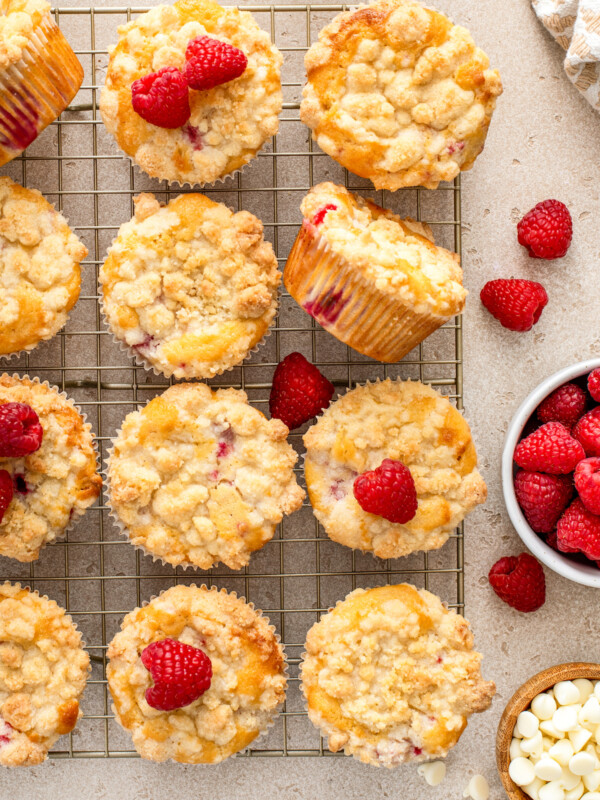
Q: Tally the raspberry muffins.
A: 12